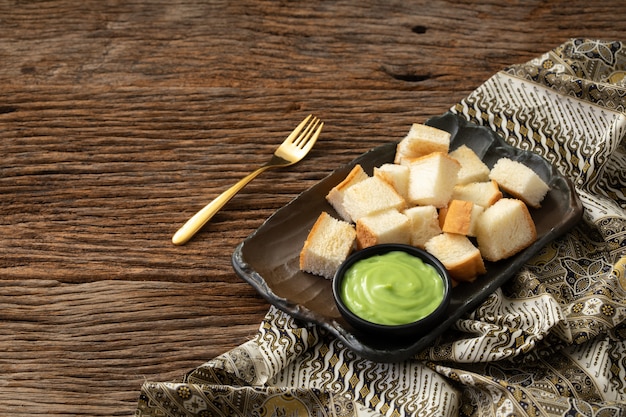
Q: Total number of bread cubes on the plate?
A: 14